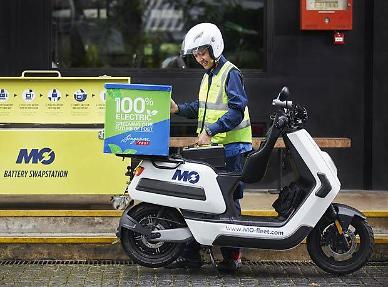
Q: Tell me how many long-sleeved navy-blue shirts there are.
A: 1